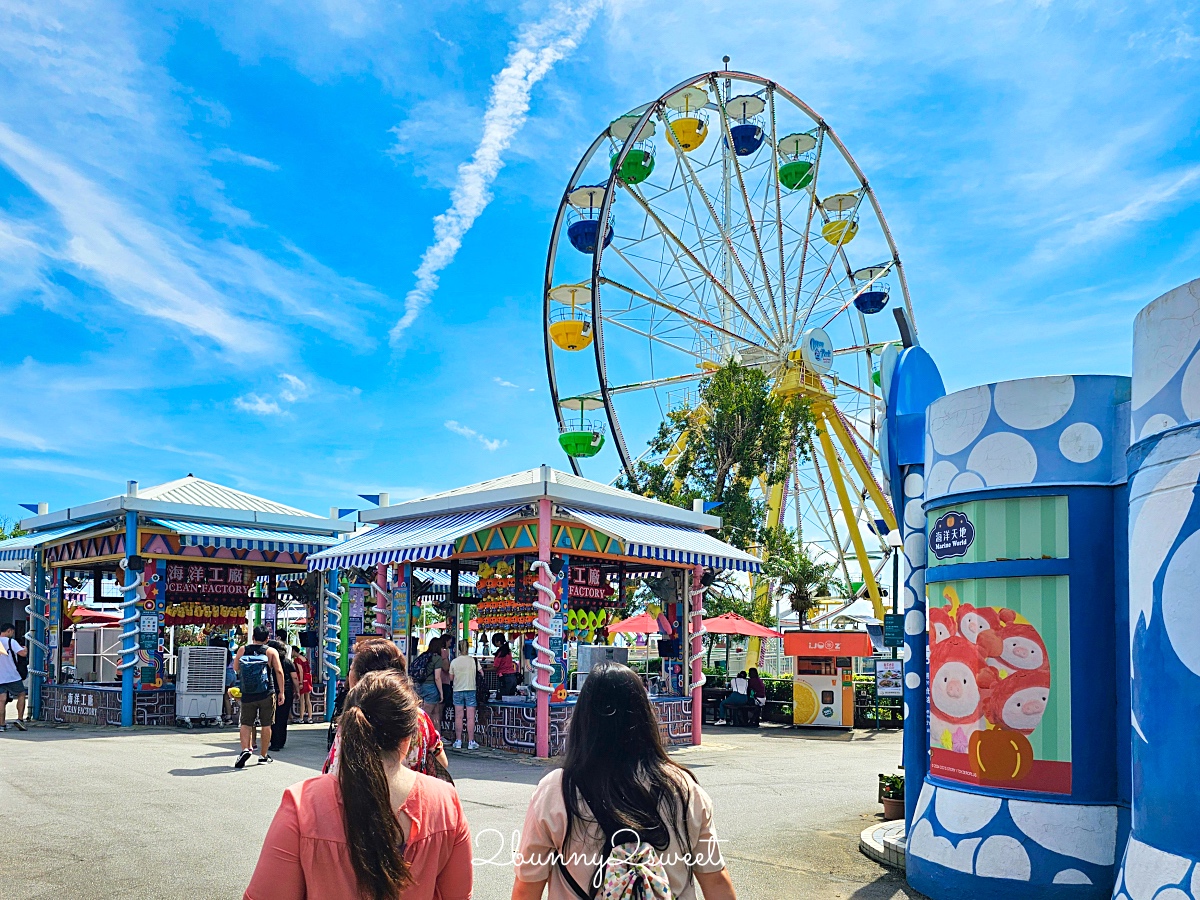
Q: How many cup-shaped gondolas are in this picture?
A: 12